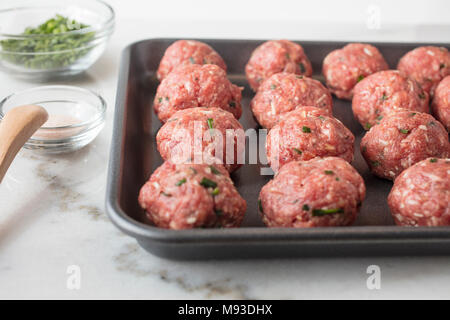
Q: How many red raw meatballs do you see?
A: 14